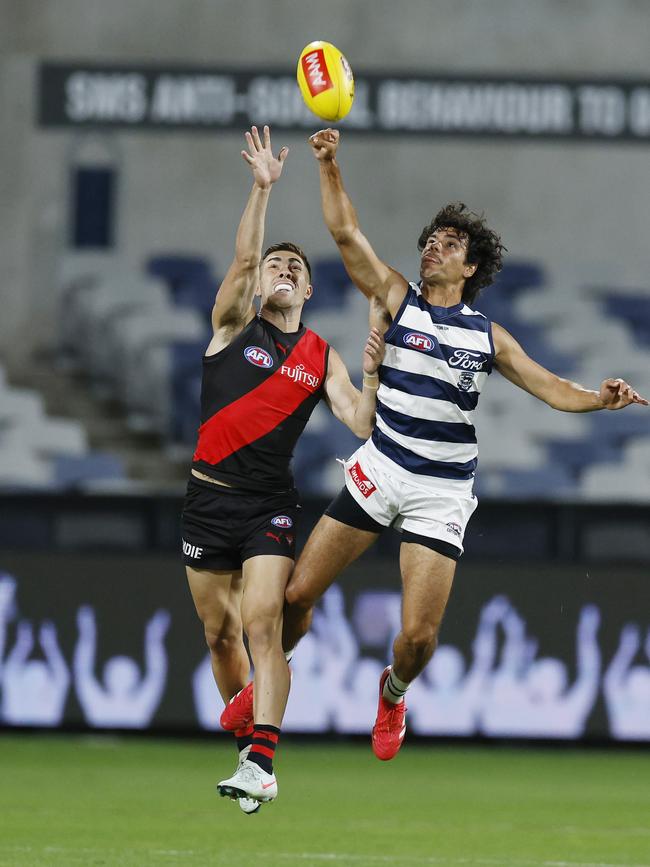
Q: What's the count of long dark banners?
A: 2